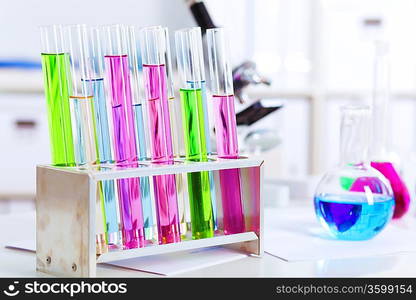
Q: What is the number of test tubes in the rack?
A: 10